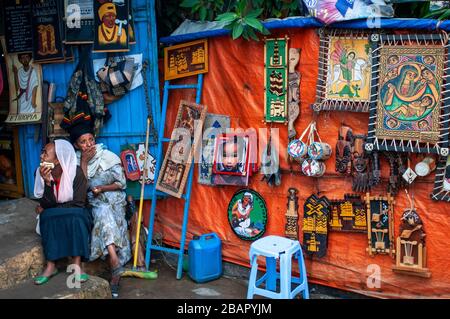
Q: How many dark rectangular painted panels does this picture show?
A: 4